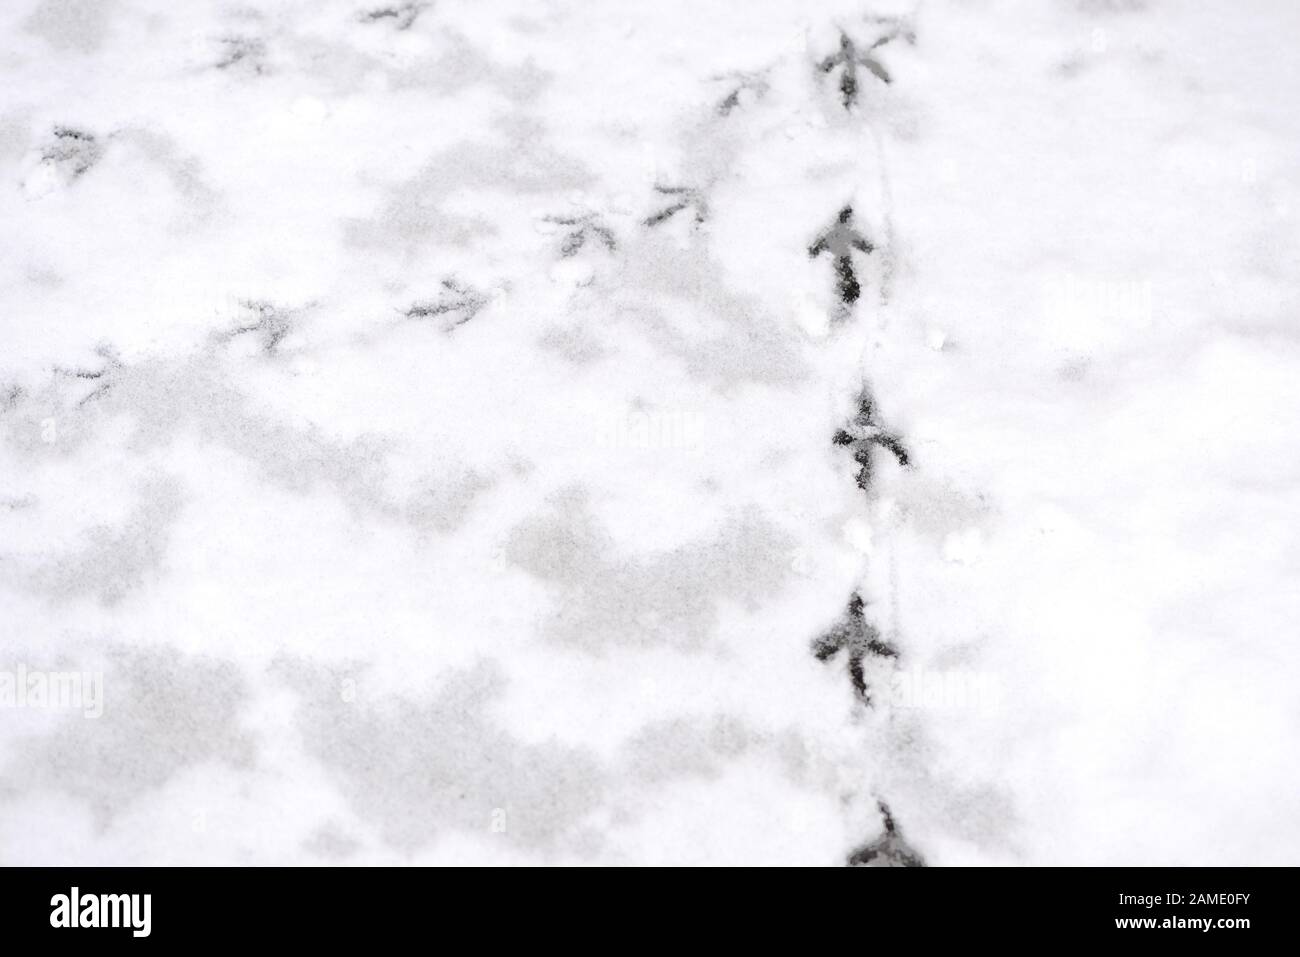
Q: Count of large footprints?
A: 5